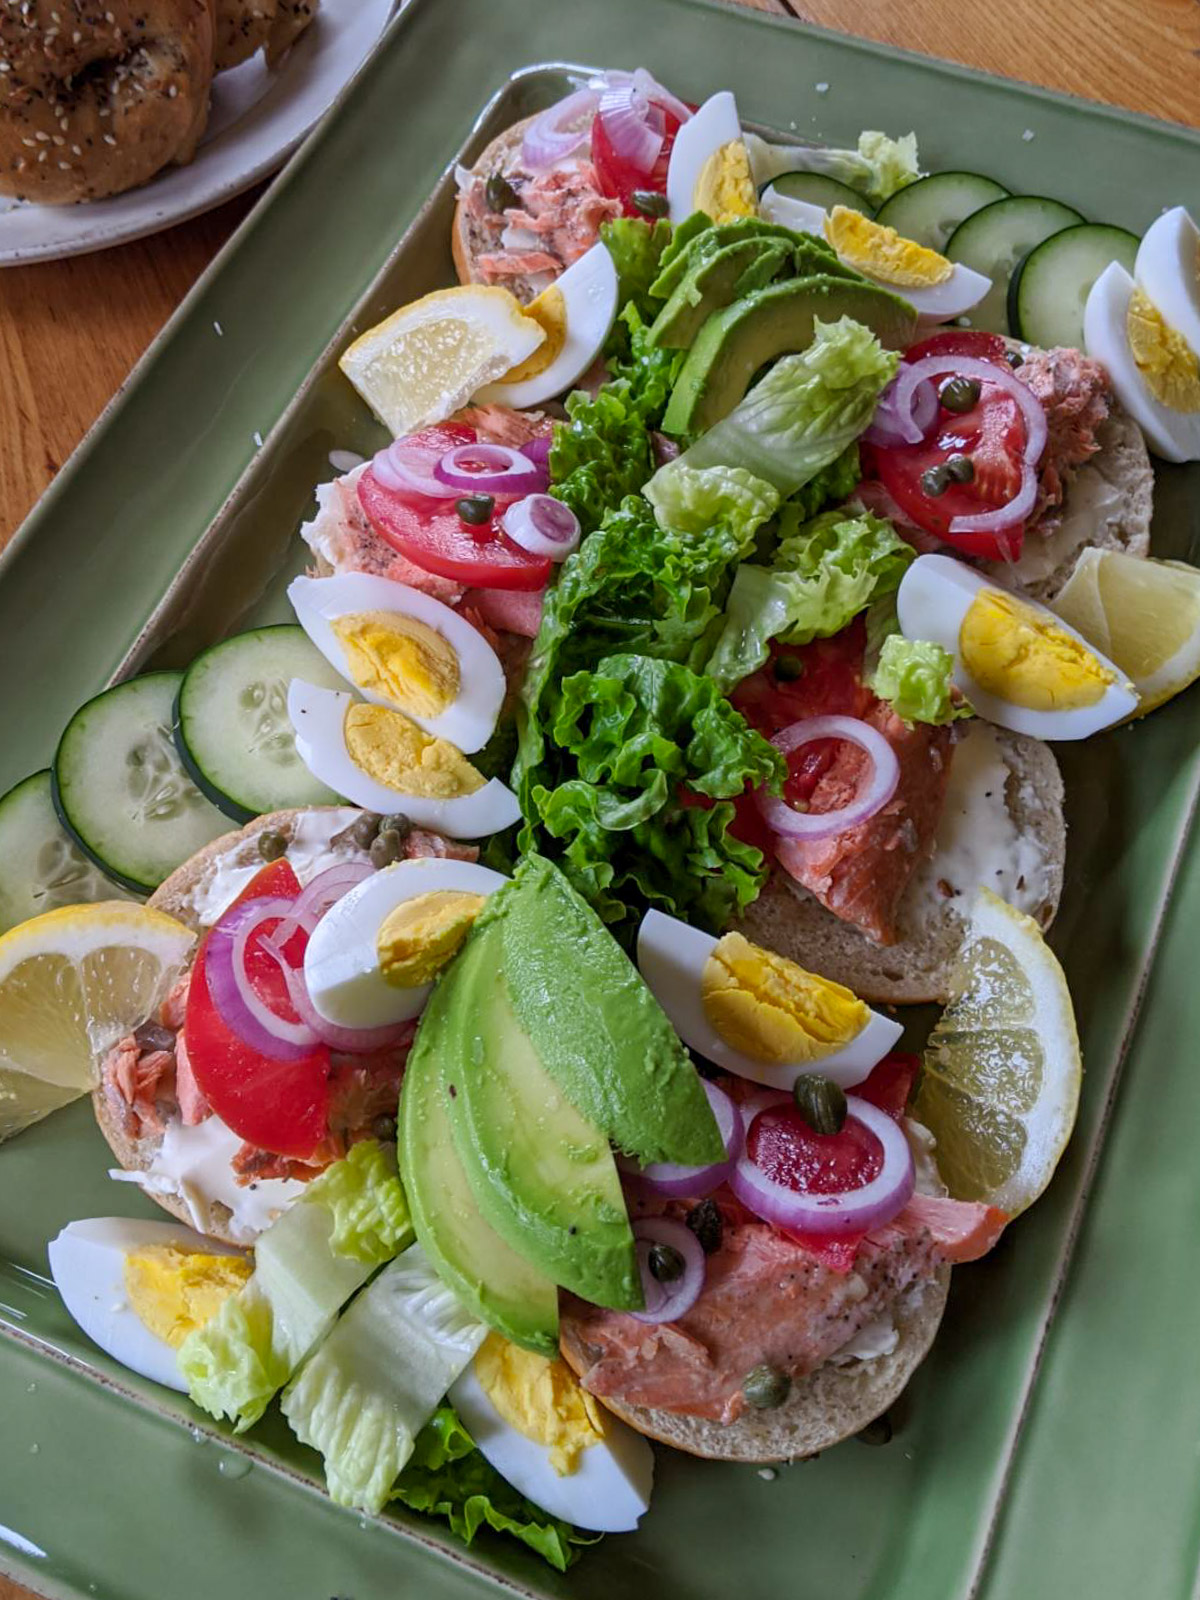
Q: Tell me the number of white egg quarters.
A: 12